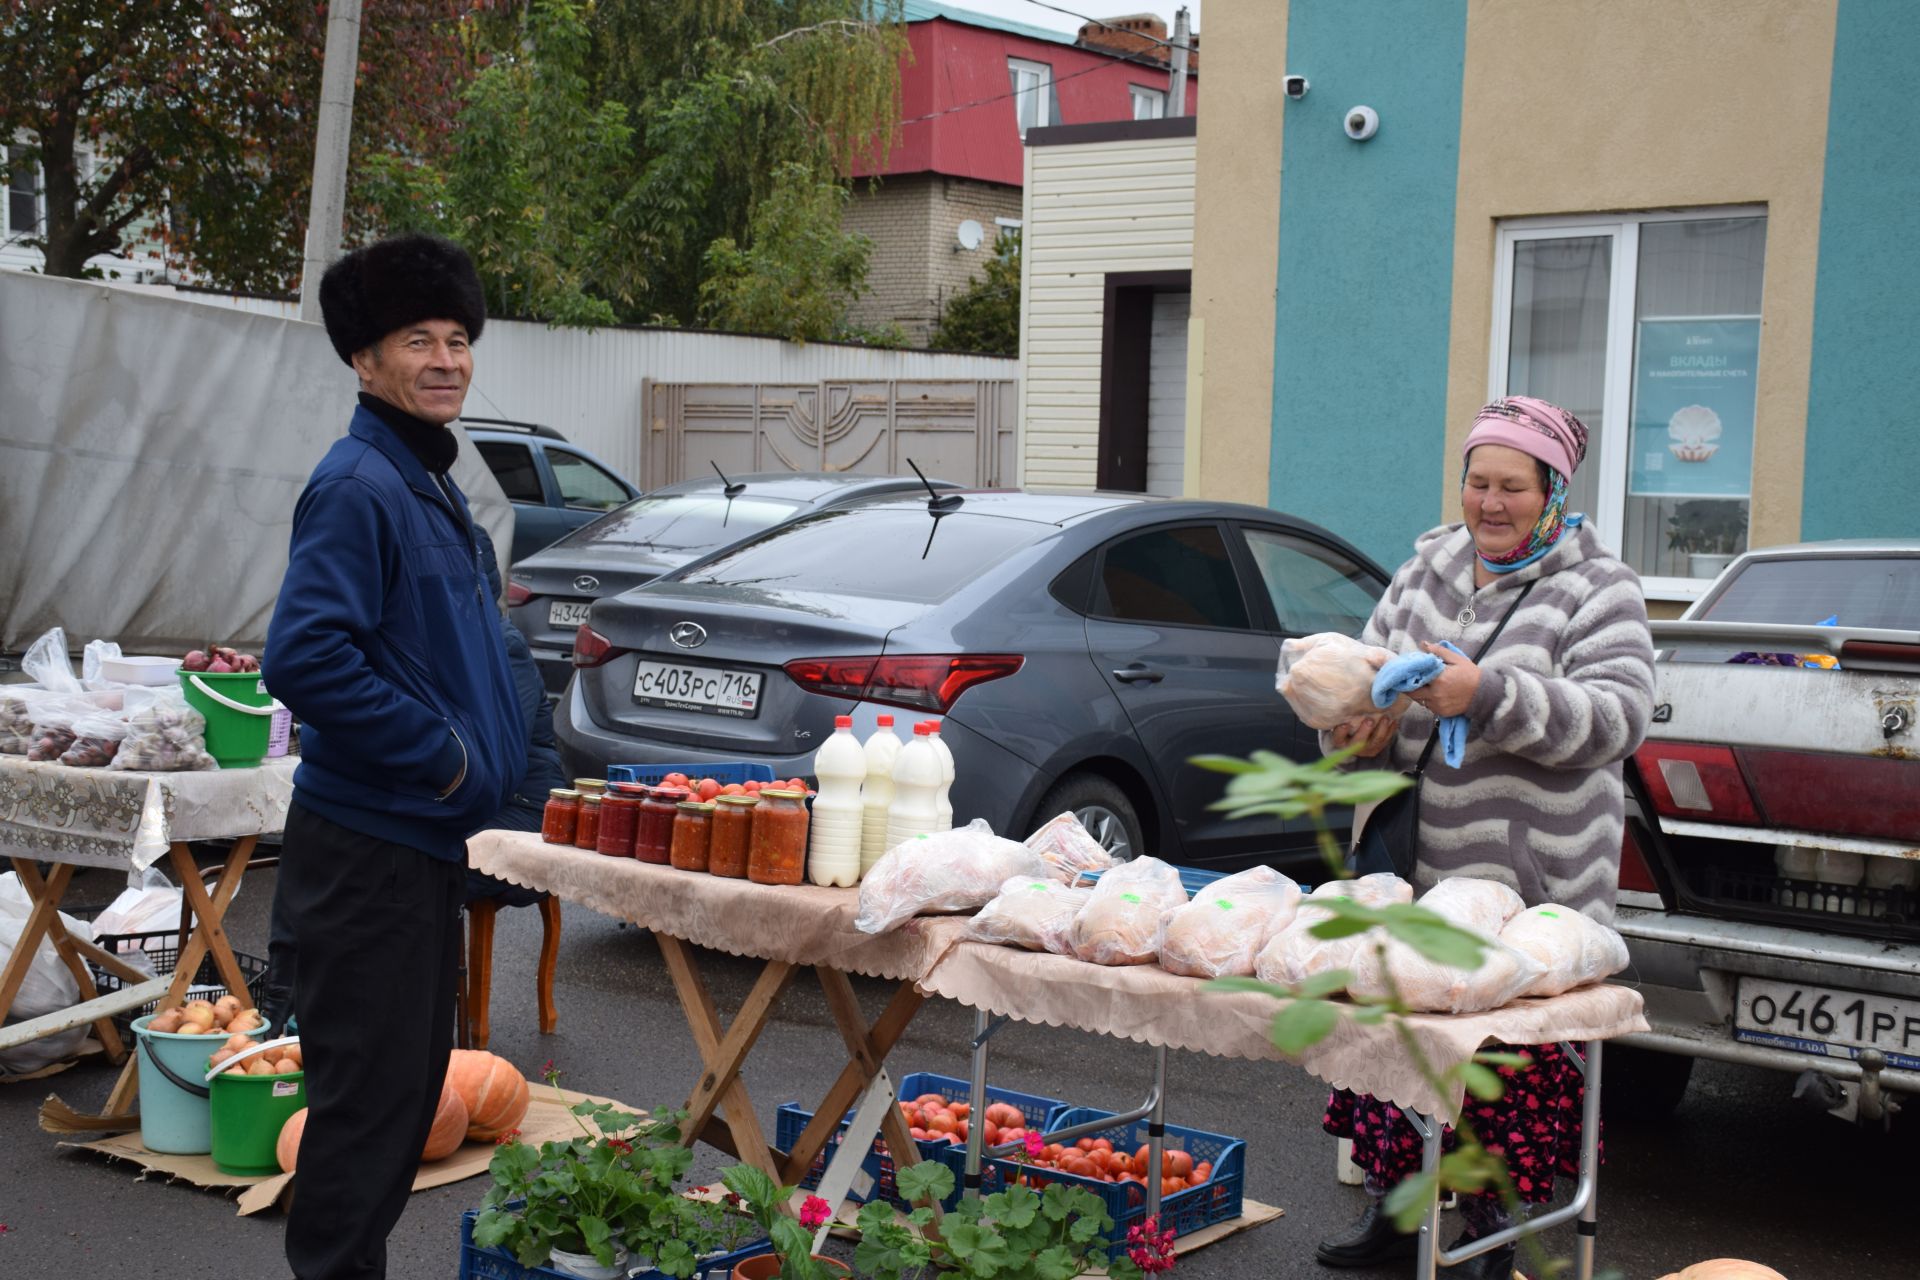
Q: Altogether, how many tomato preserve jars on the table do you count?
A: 8